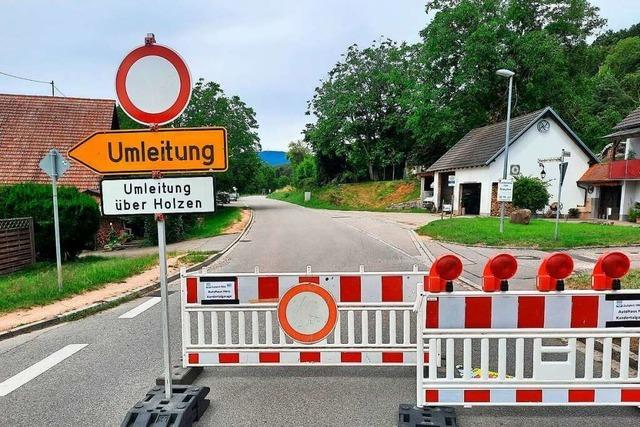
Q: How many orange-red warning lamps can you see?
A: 4